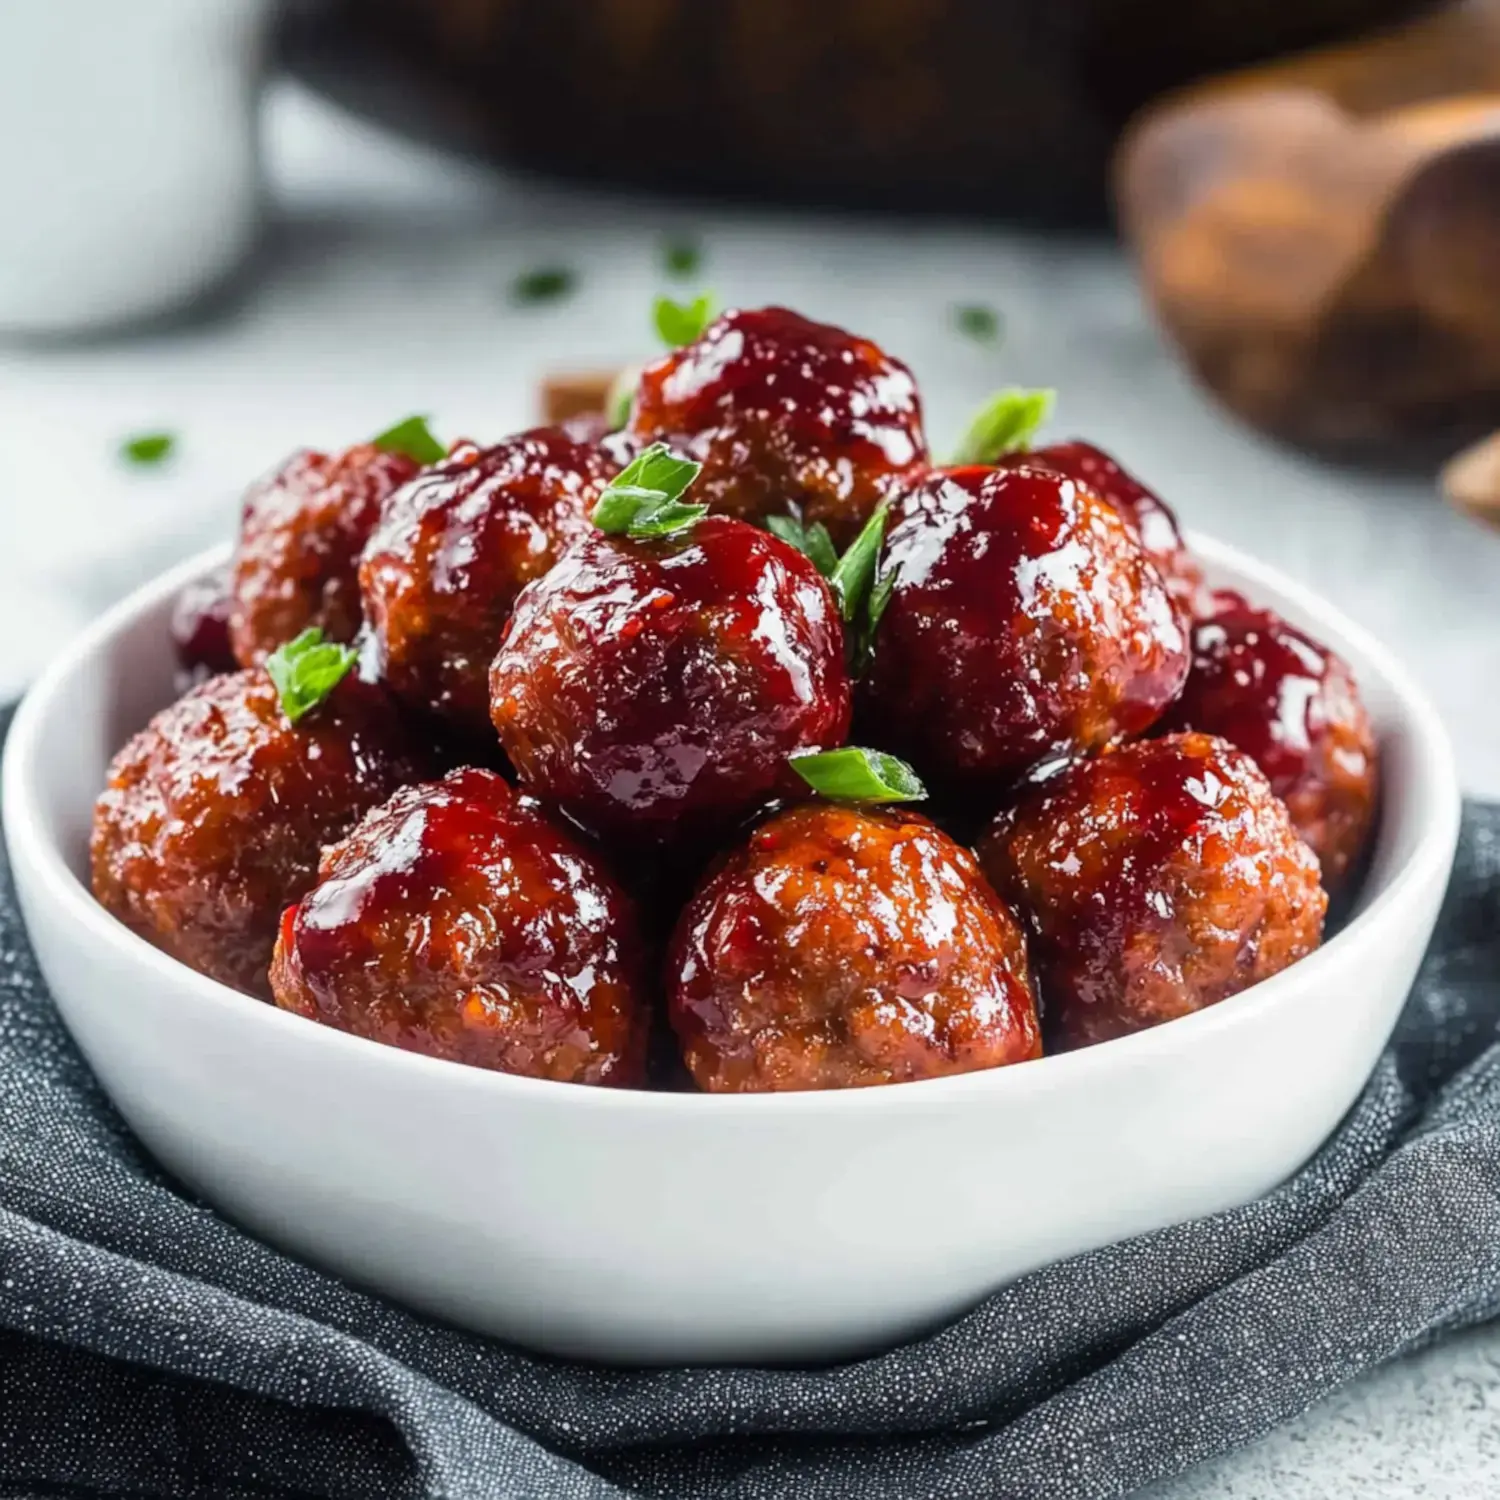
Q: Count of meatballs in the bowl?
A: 11